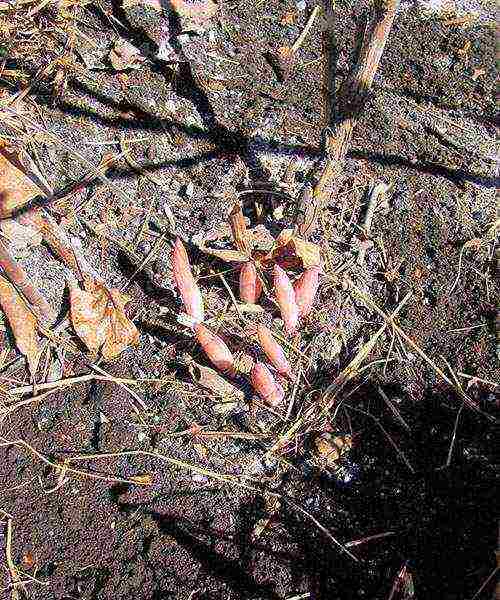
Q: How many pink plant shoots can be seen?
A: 7